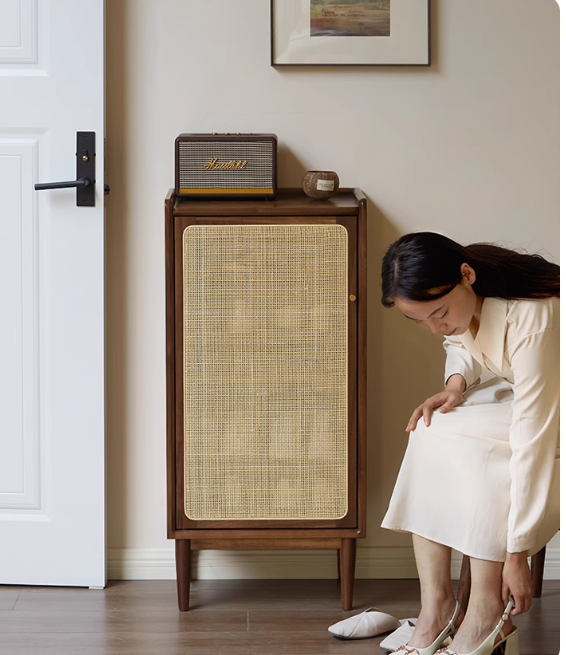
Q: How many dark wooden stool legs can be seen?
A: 2